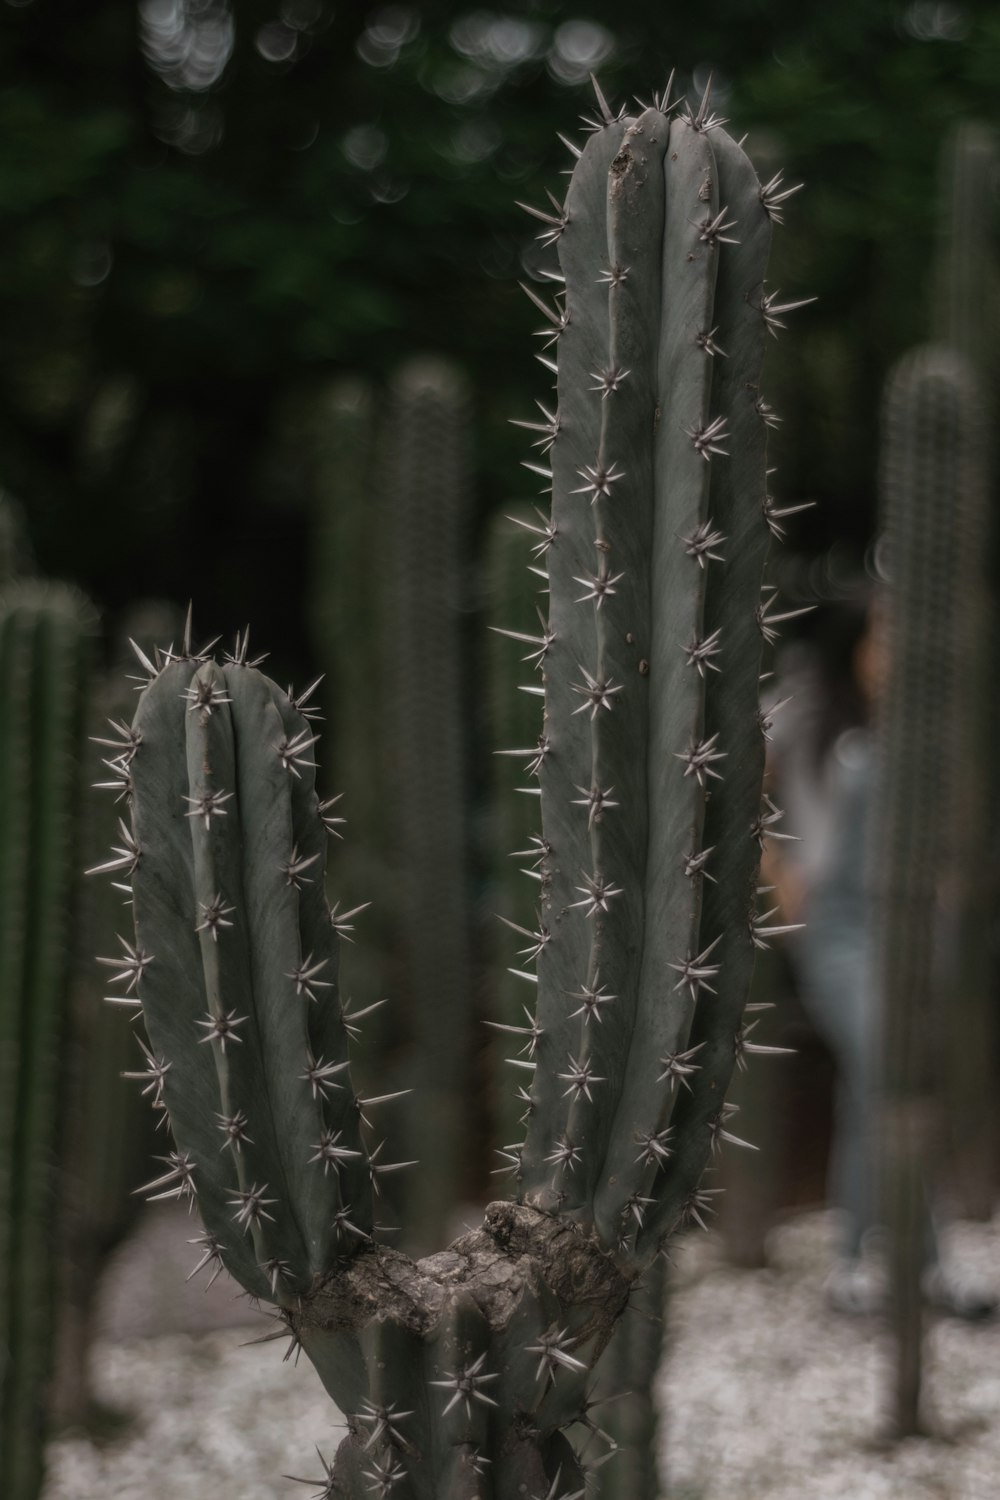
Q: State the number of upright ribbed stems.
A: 2